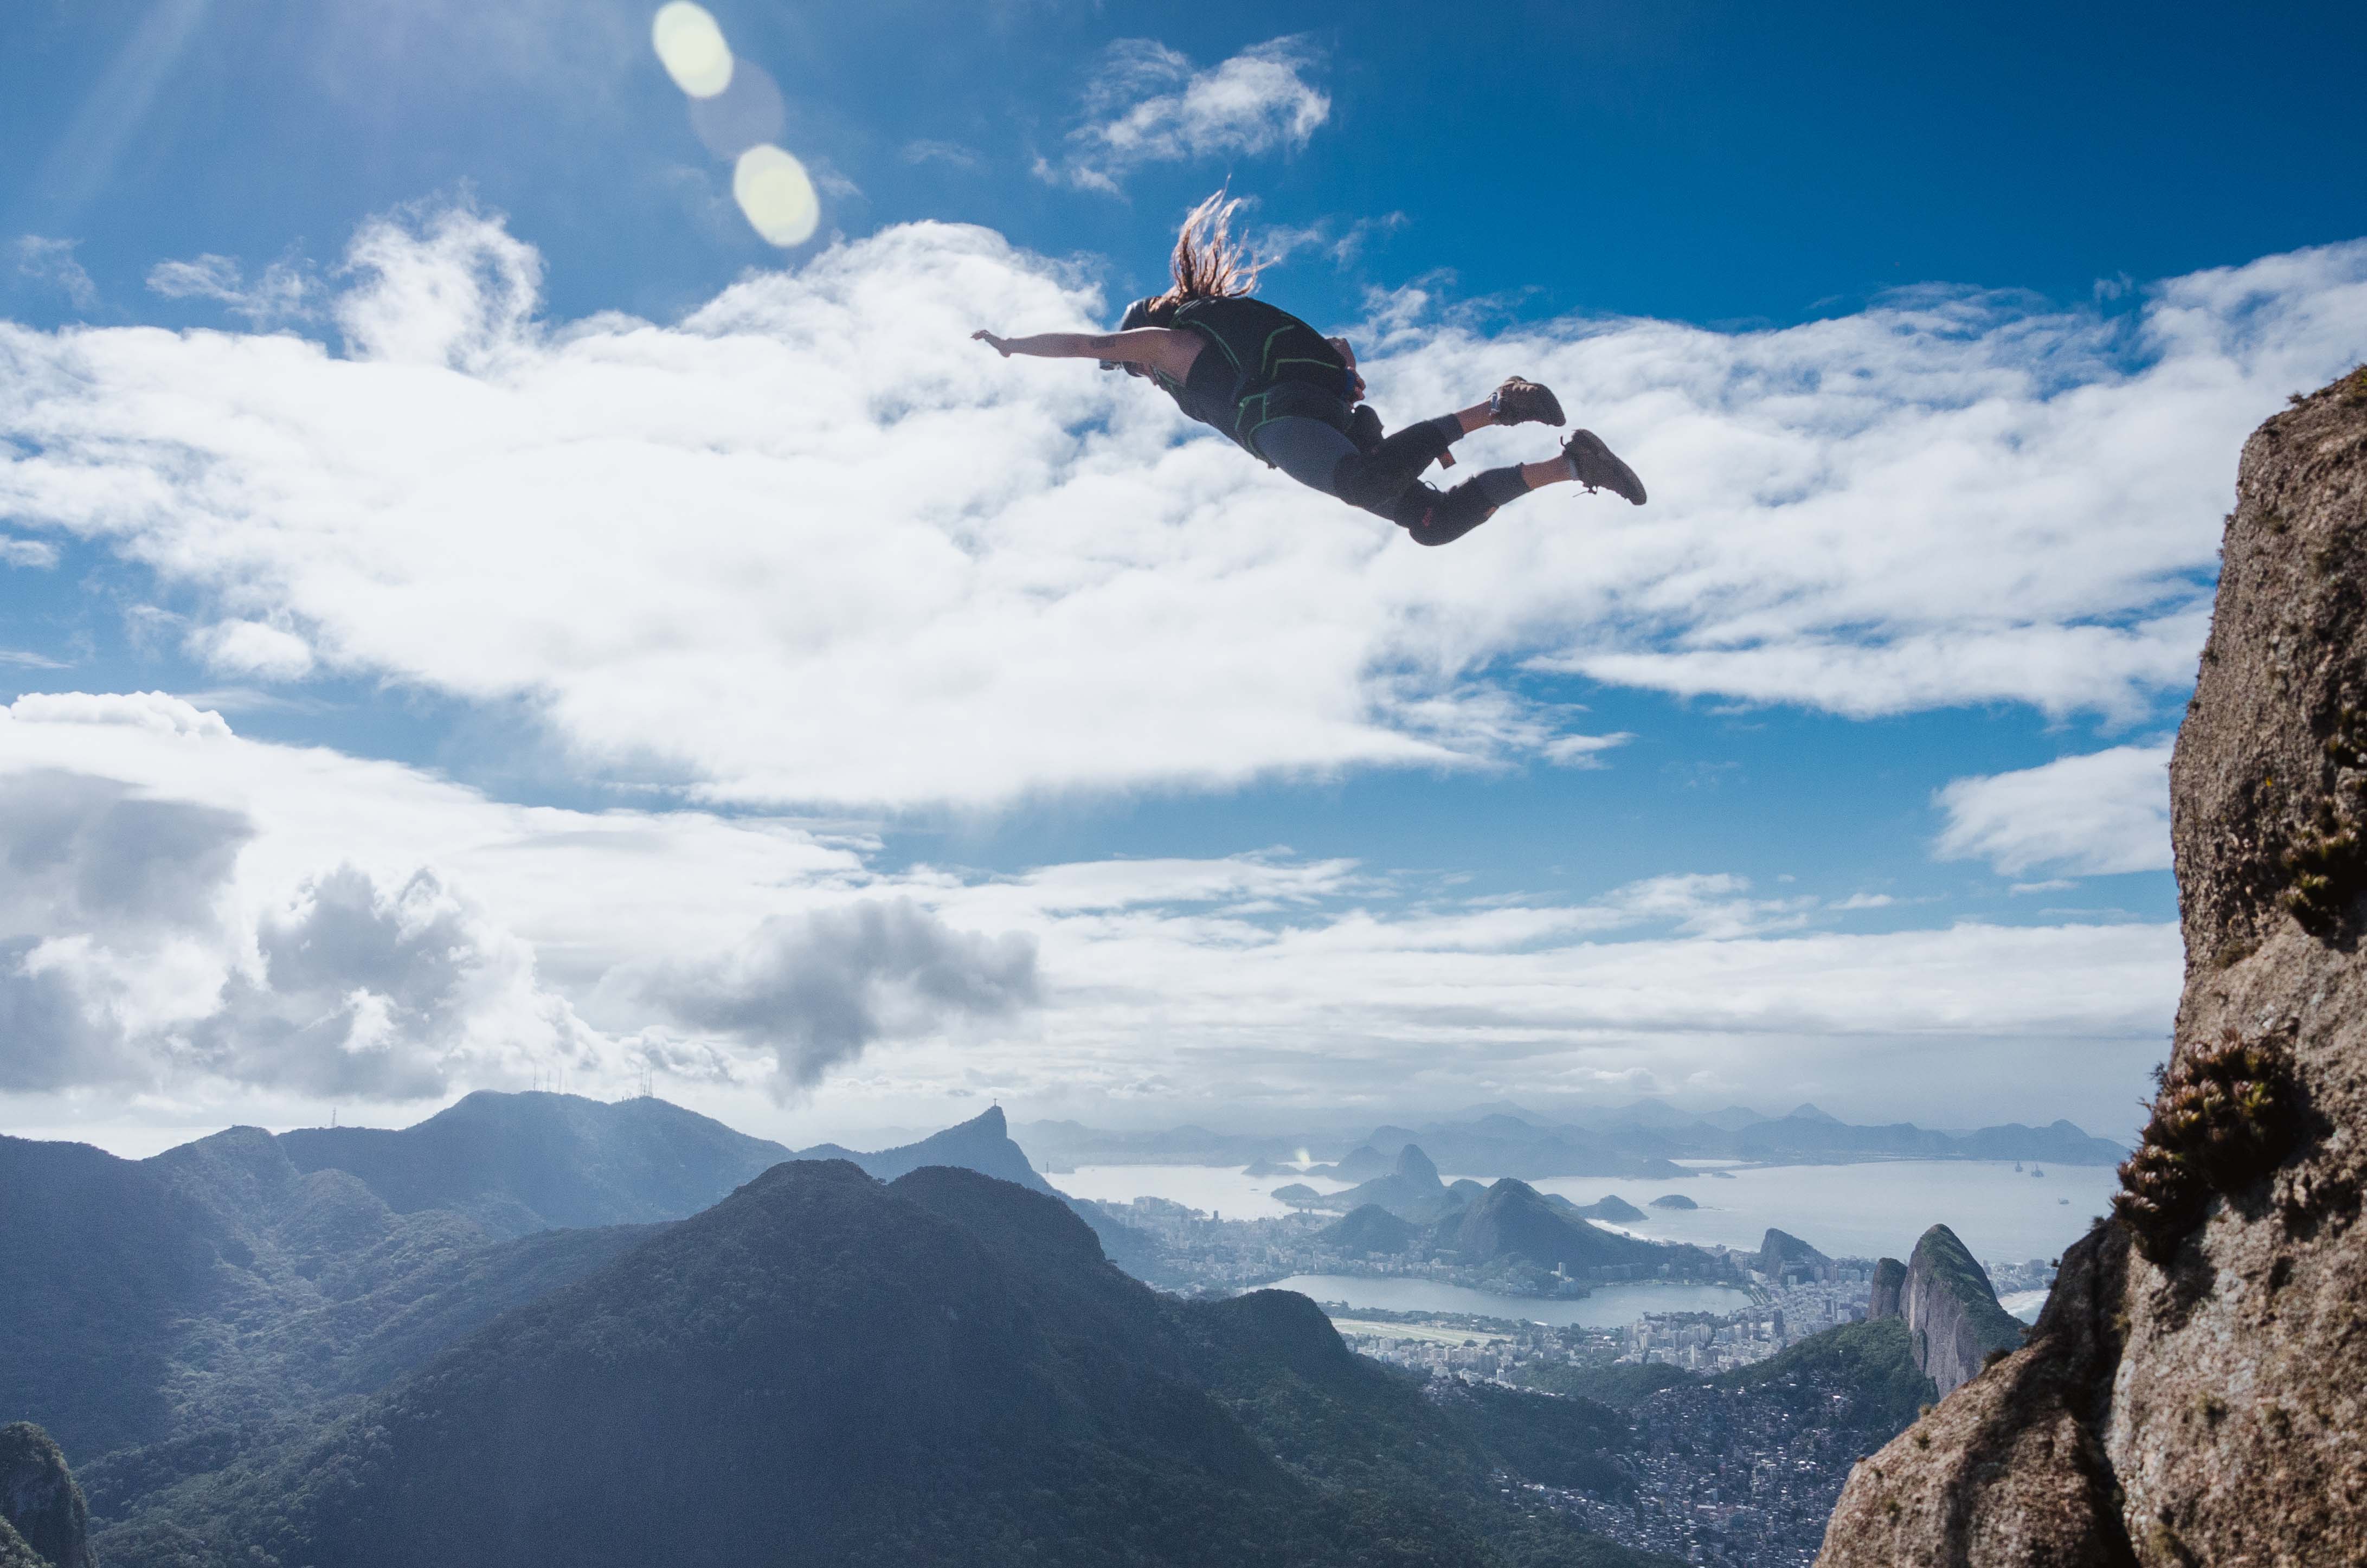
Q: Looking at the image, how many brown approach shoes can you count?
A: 2